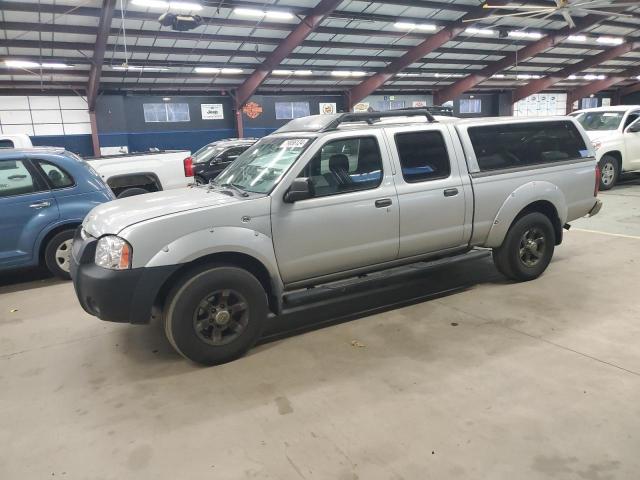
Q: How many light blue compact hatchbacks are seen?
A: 1